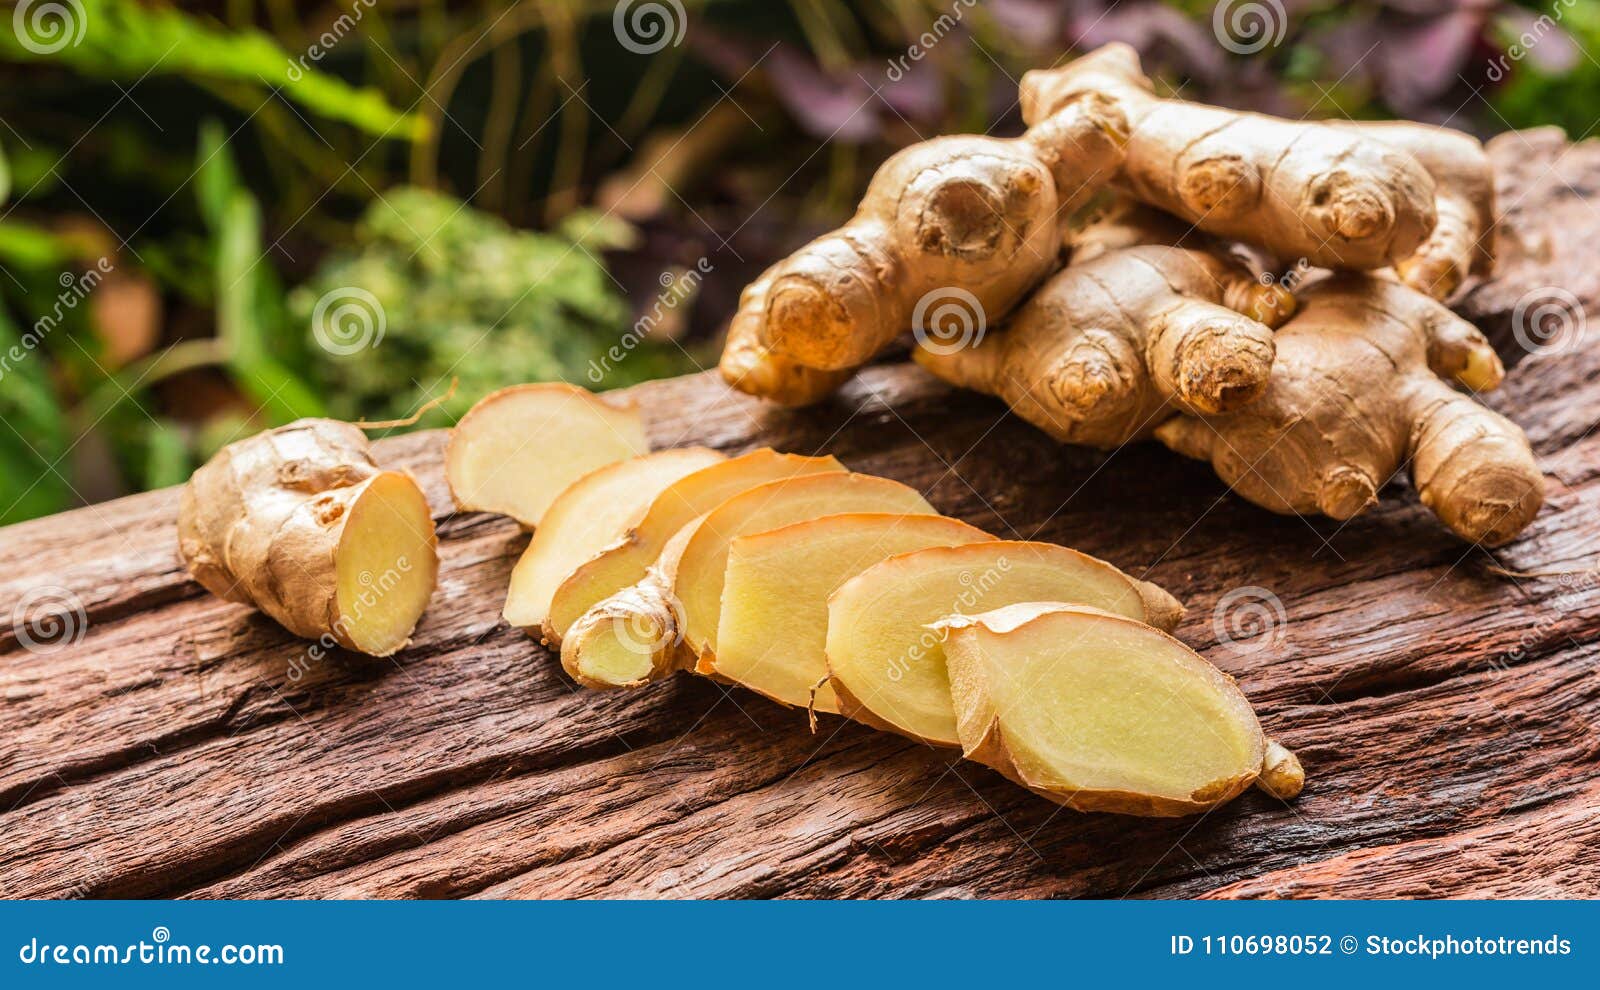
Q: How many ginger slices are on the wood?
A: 7